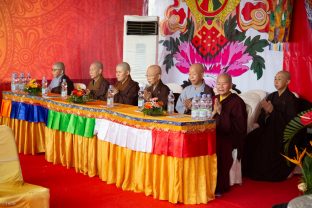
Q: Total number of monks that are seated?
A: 7